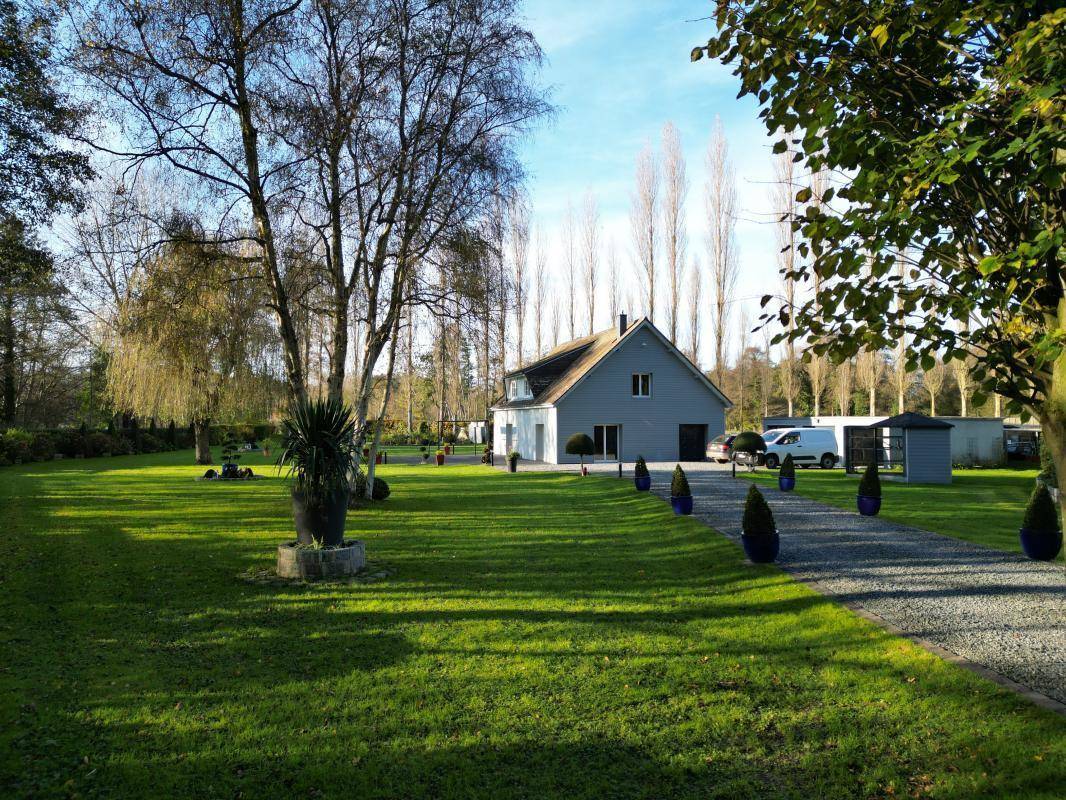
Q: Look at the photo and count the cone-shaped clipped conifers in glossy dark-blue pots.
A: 6